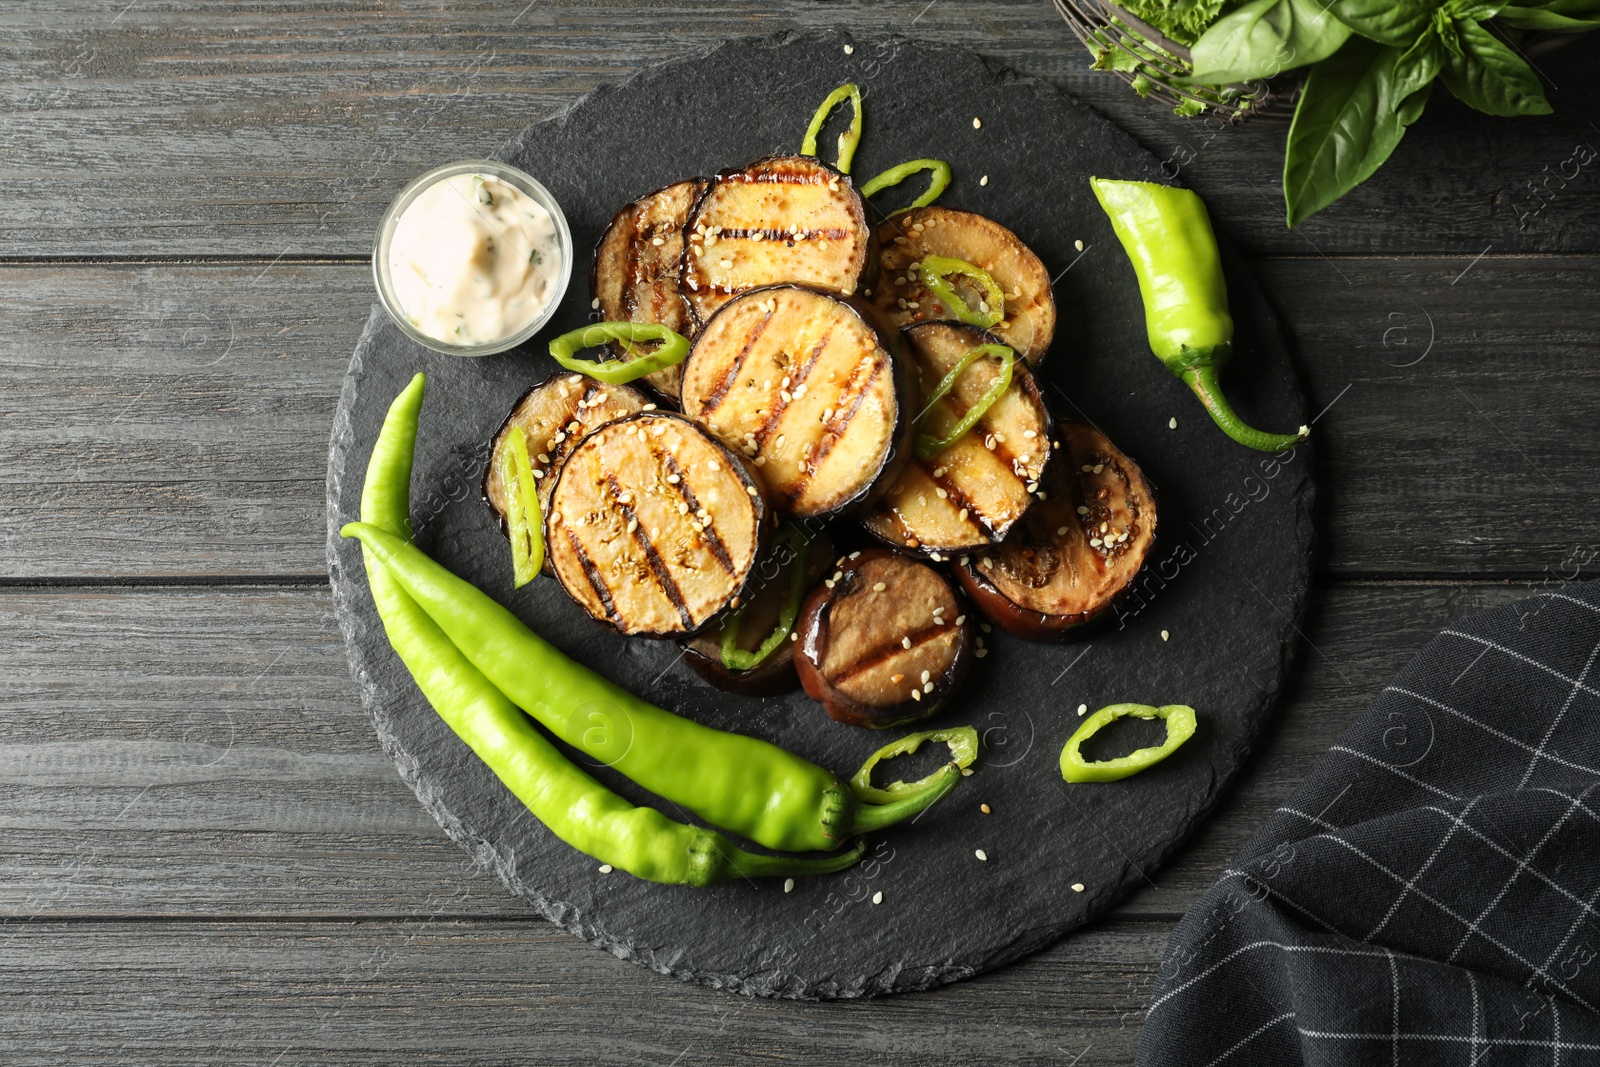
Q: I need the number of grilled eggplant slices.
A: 10